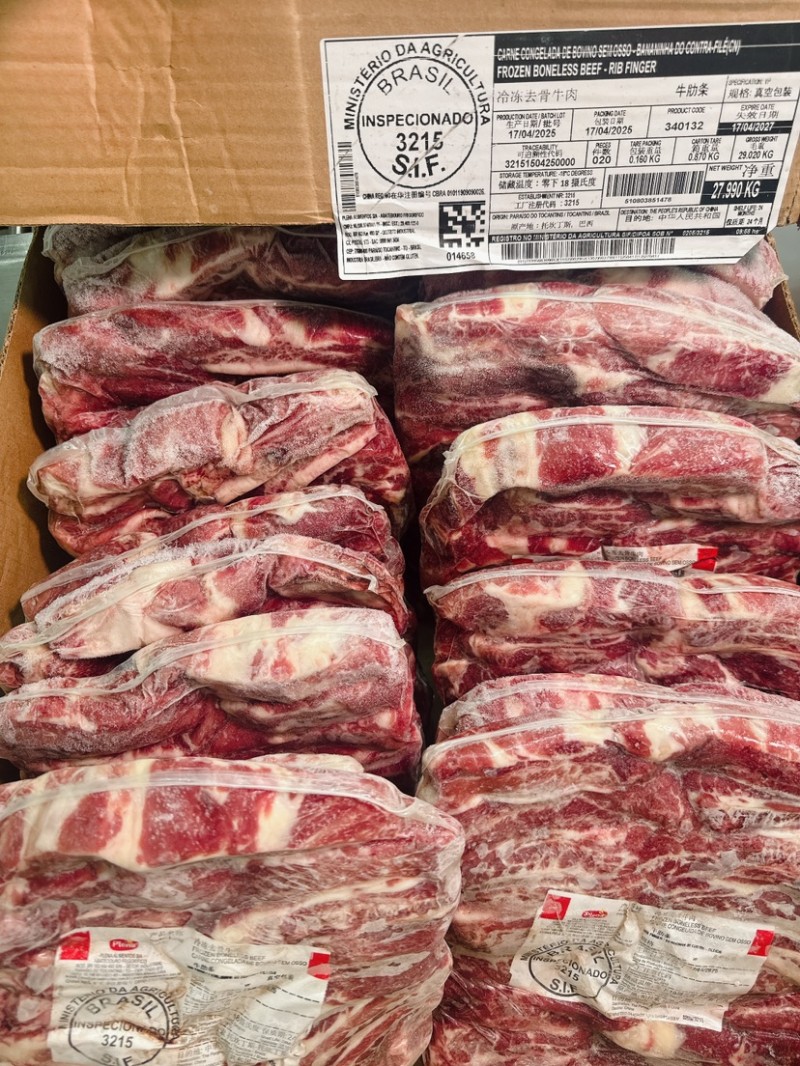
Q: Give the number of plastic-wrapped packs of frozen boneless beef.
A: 13